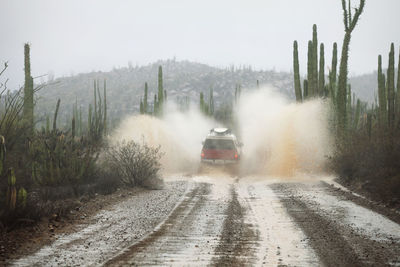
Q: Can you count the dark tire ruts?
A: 3